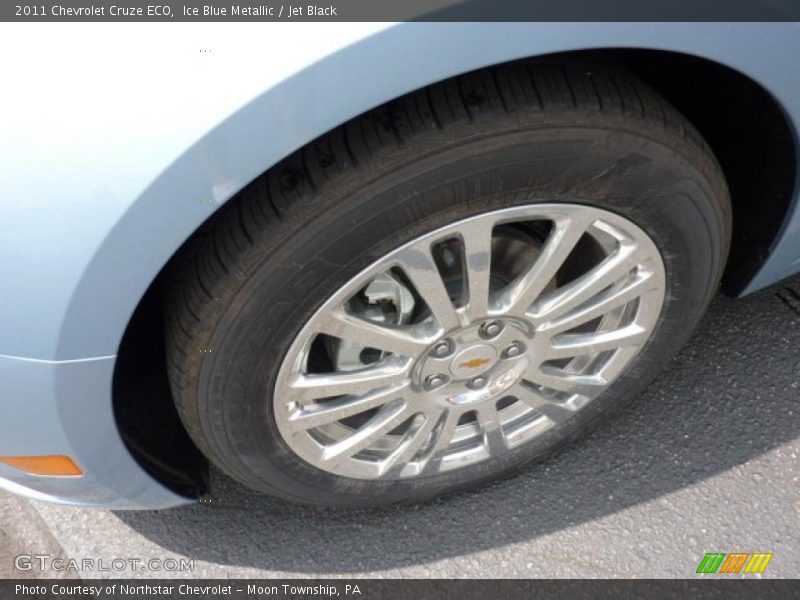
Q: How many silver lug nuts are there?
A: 5